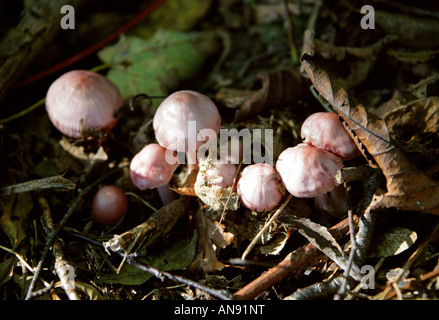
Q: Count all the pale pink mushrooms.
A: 8